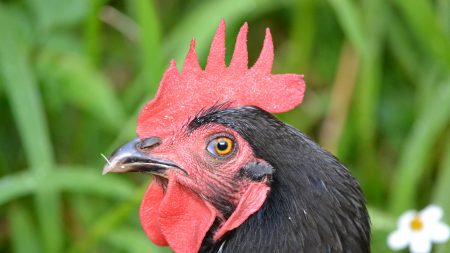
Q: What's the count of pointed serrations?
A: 5